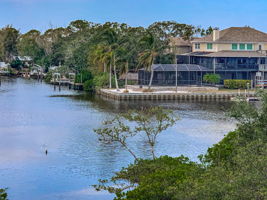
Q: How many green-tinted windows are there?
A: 4